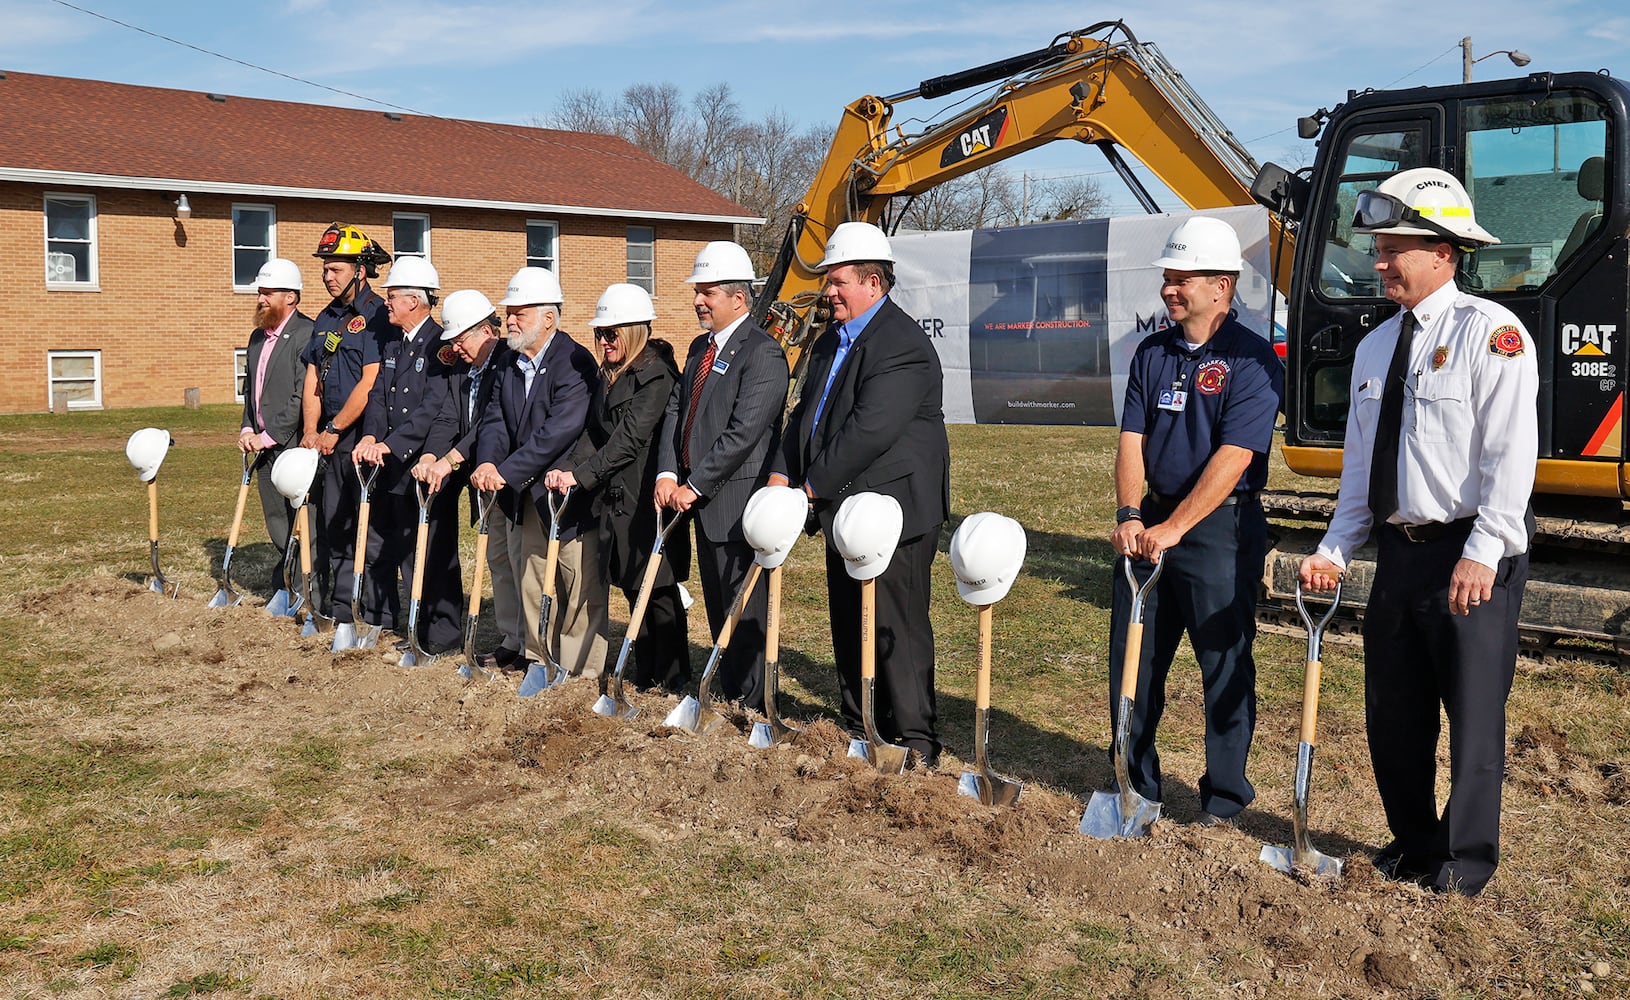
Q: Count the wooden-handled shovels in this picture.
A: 15